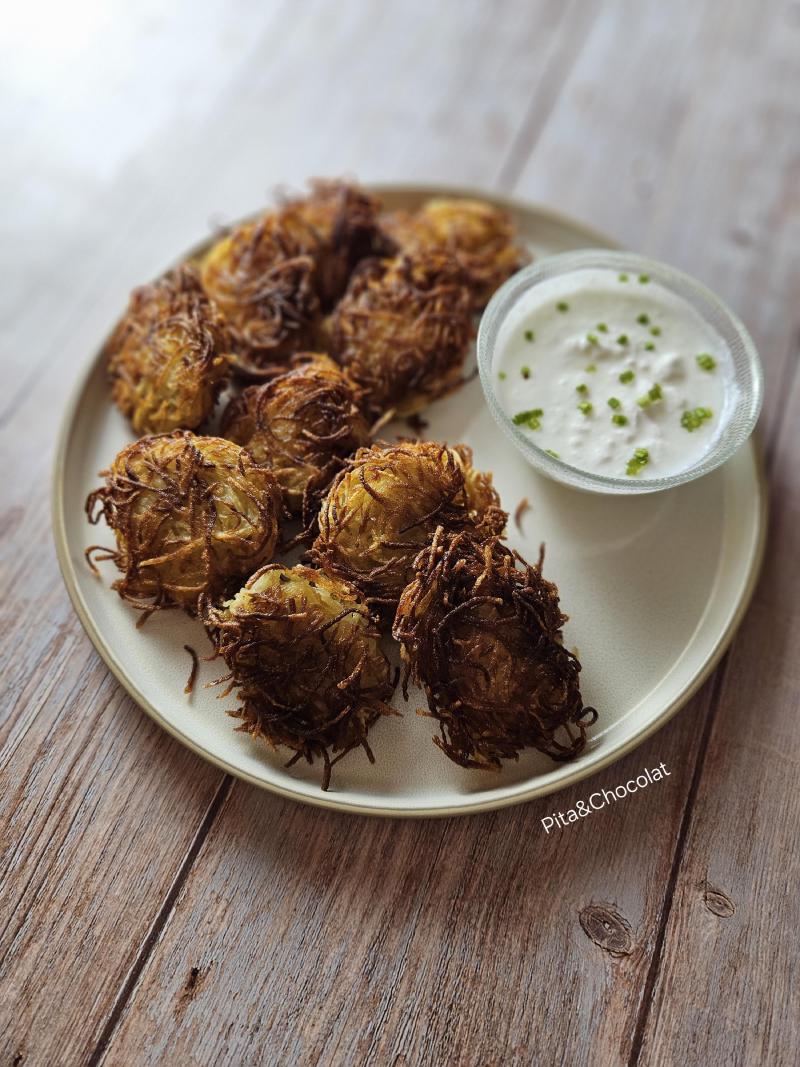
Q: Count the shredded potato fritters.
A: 10